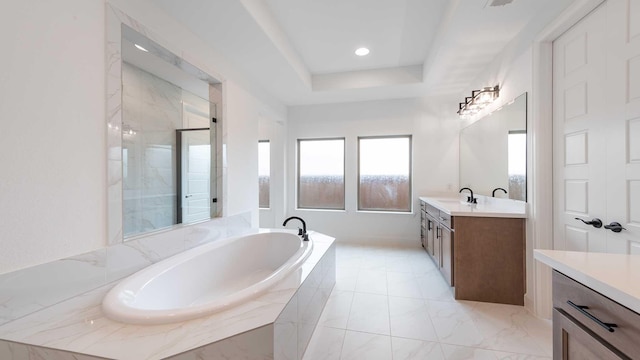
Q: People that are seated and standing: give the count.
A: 0